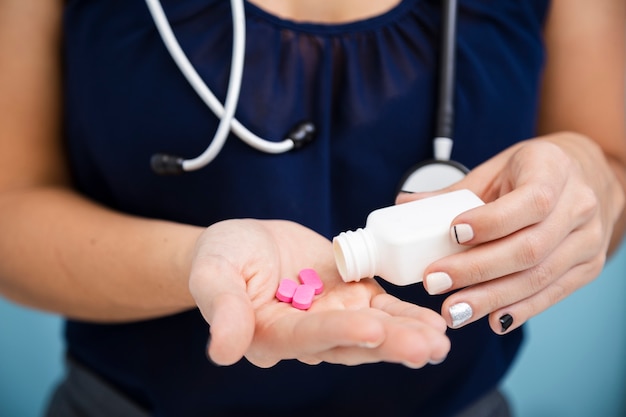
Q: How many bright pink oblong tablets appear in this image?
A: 3